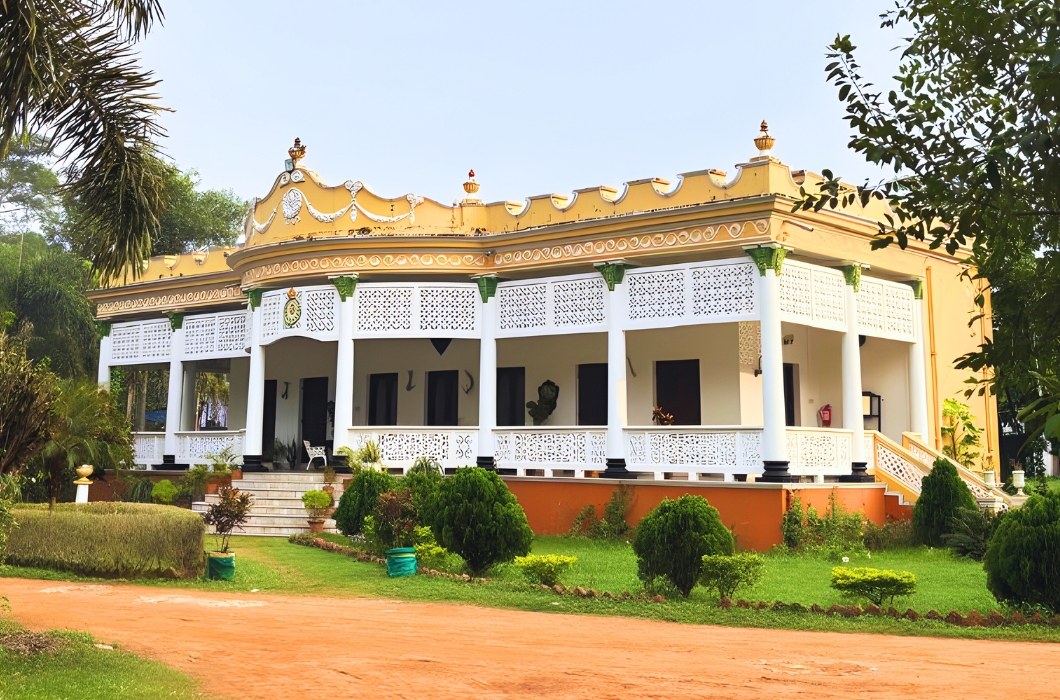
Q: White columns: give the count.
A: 9